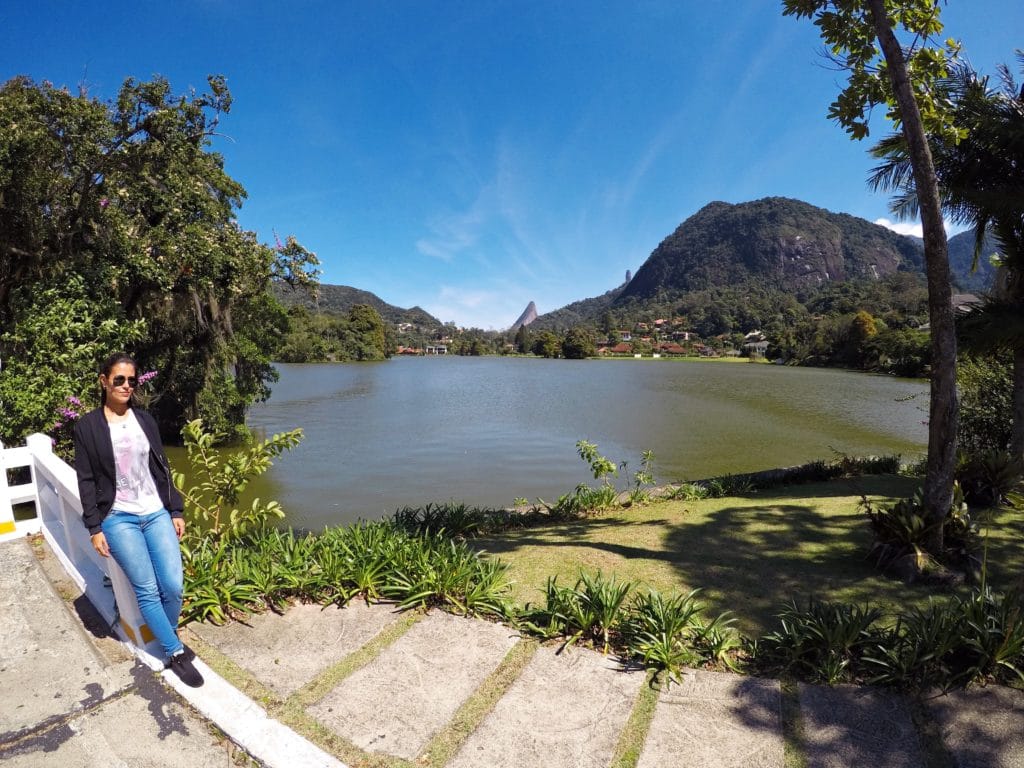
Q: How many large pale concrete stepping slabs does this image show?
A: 6